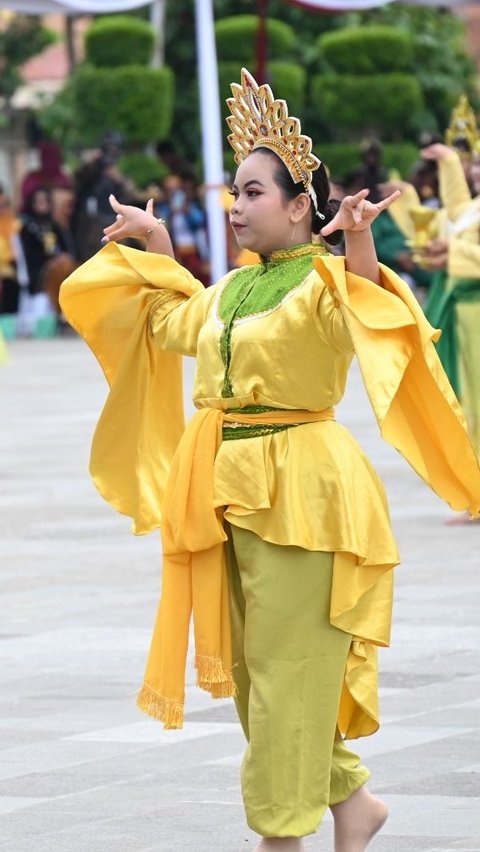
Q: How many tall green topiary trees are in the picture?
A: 3